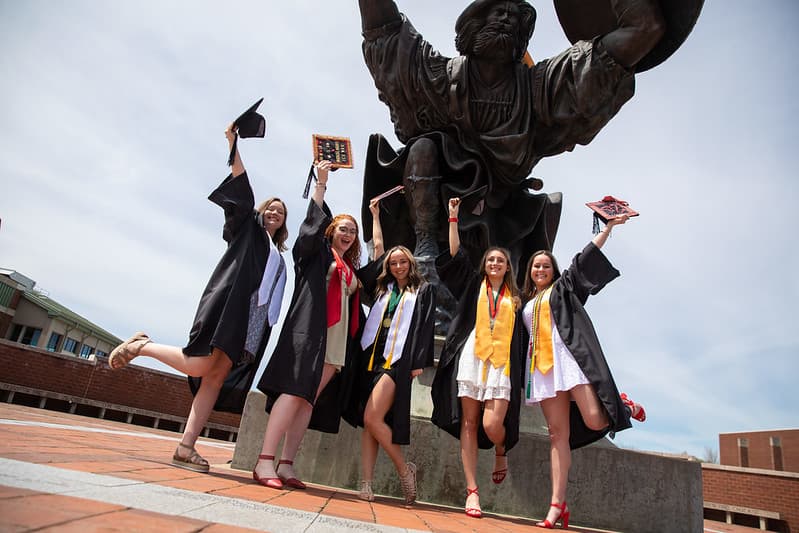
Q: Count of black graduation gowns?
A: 5